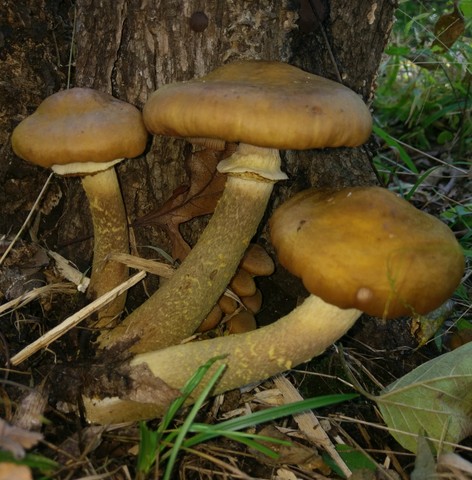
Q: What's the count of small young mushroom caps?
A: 6